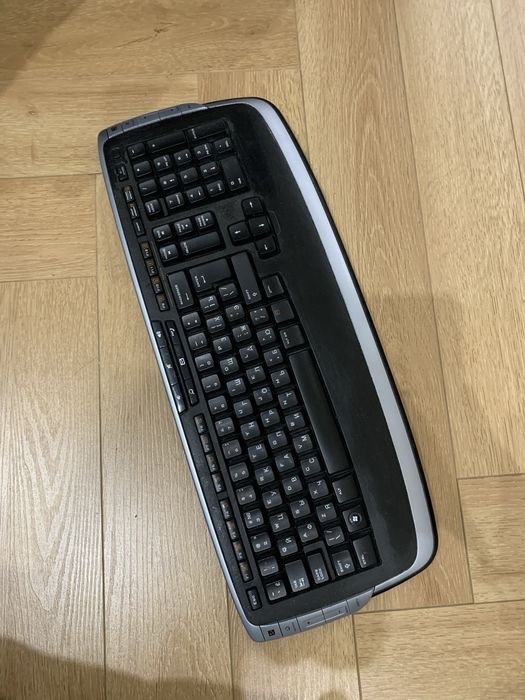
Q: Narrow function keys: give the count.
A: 12